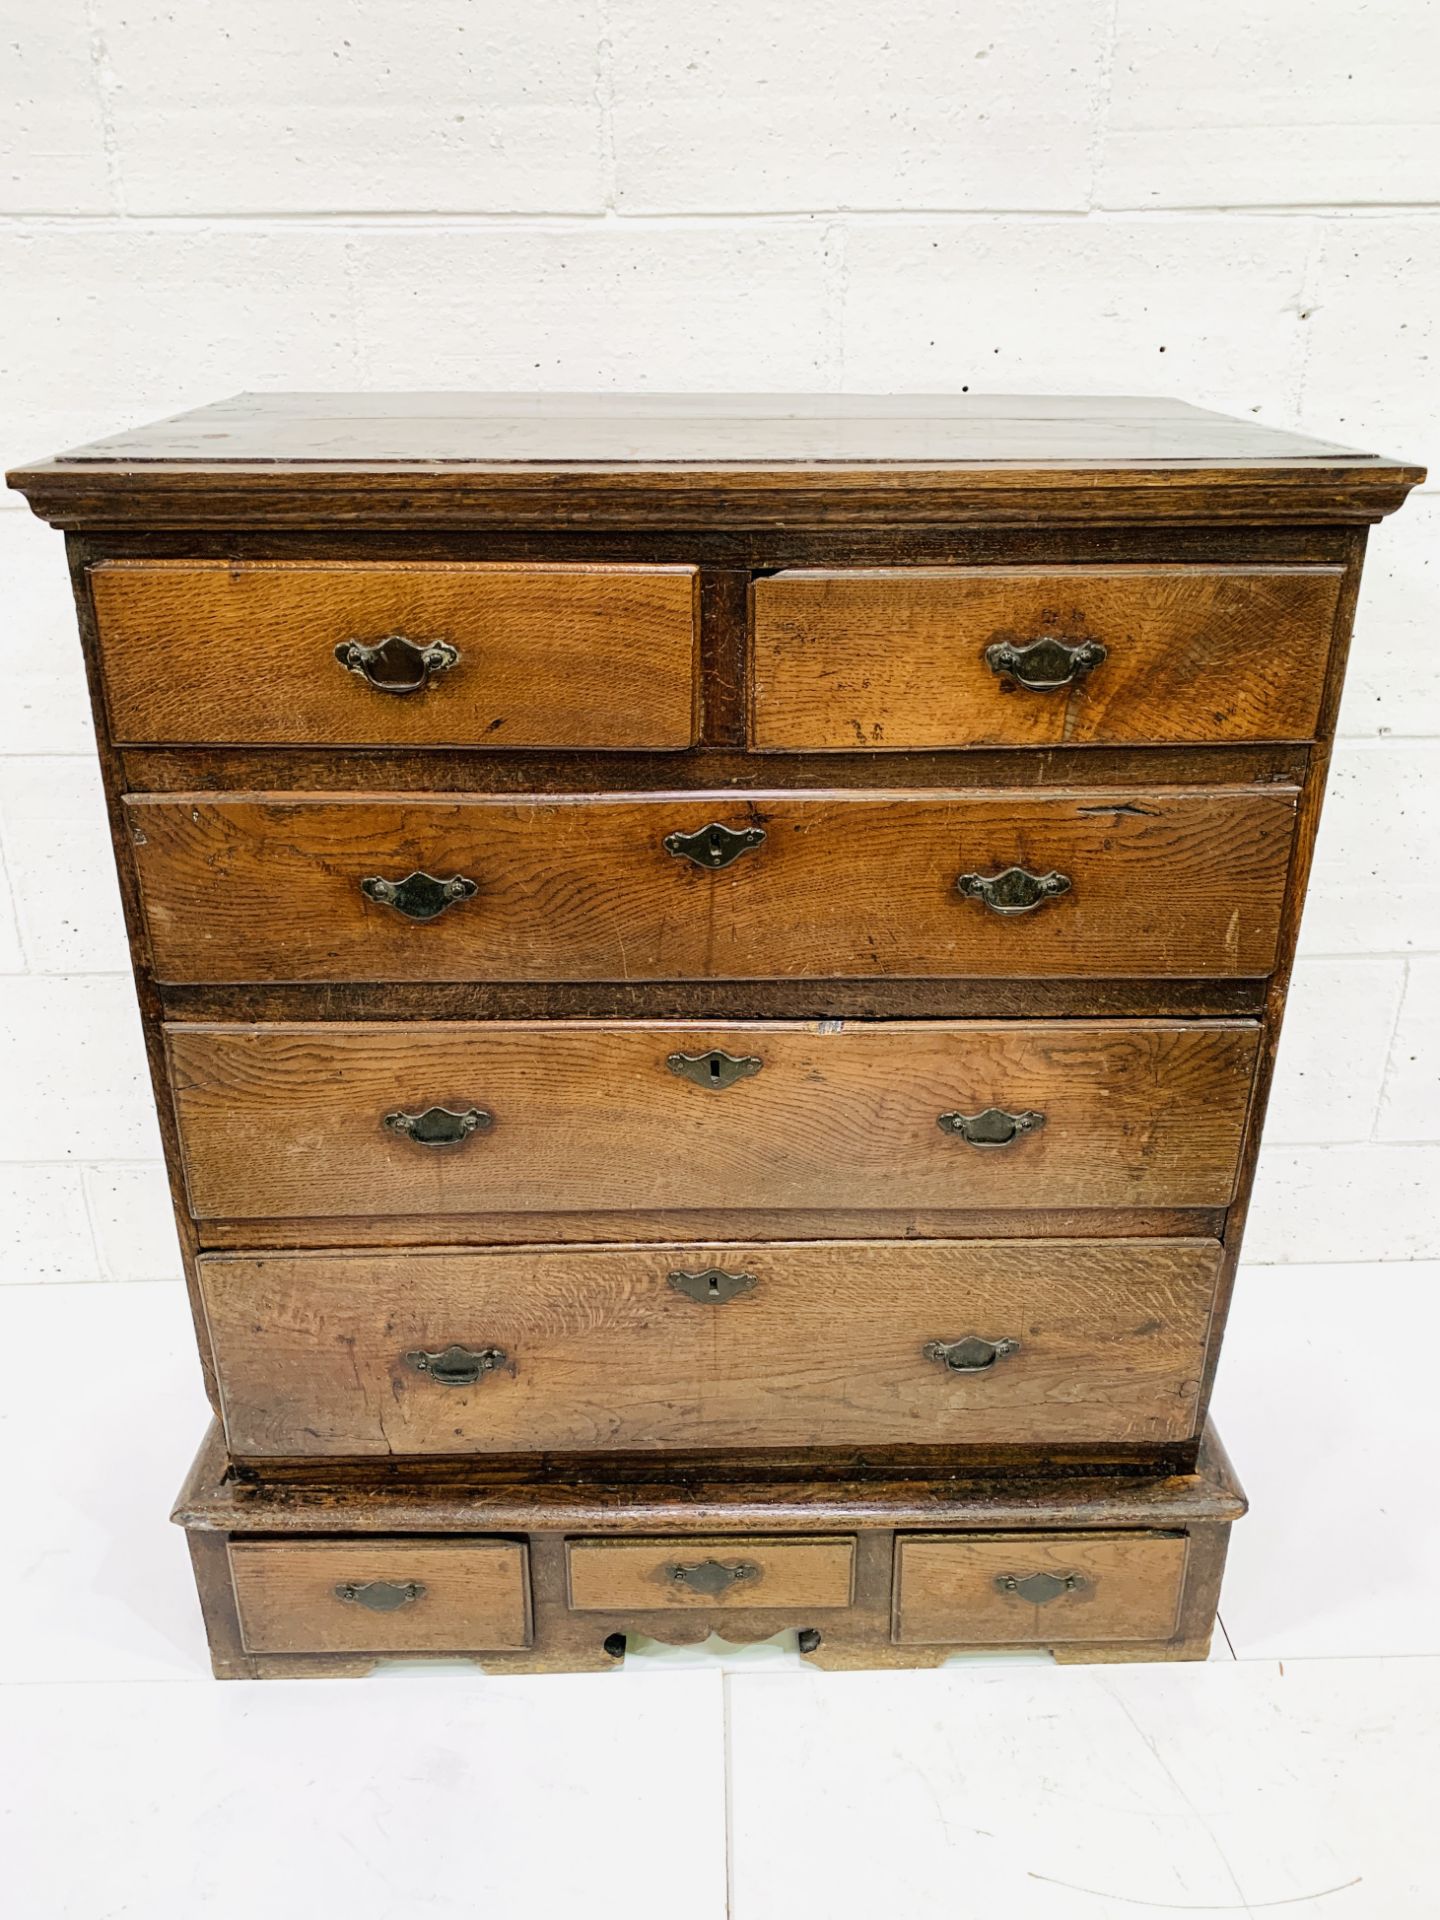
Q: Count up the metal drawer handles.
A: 11